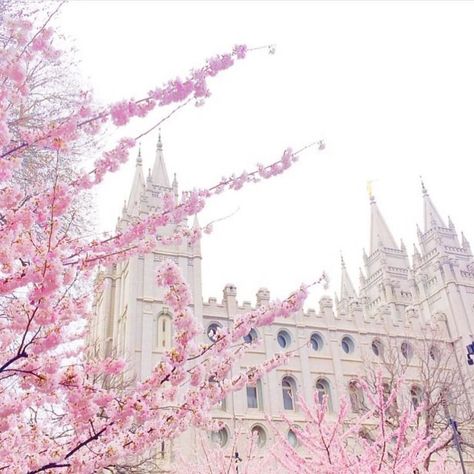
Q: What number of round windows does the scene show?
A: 11